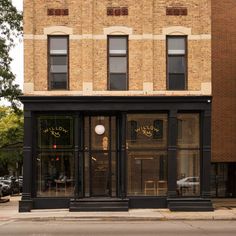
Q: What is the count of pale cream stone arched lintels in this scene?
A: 3